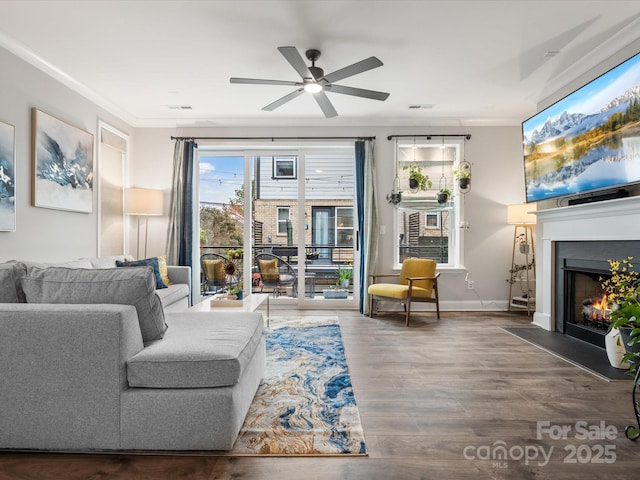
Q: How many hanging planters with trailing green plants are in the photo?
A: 4